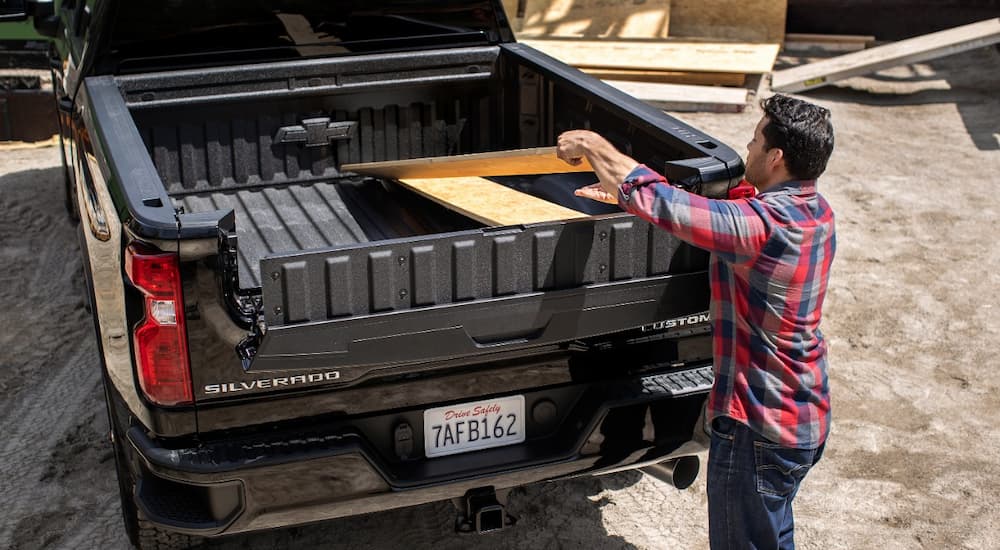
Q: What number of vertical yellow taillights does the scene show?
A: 0